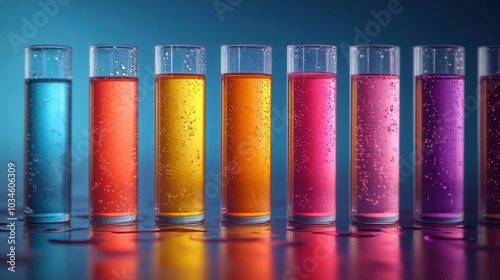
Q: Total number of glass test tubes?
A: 8